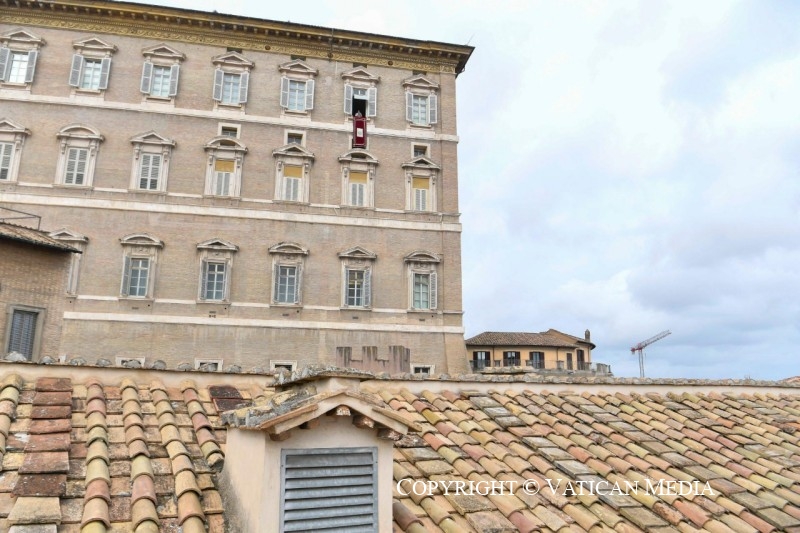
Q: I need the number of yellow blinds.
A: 4